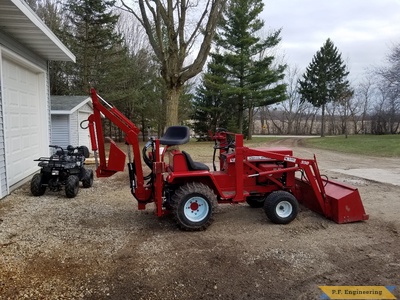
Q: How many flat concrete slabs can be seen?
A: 1